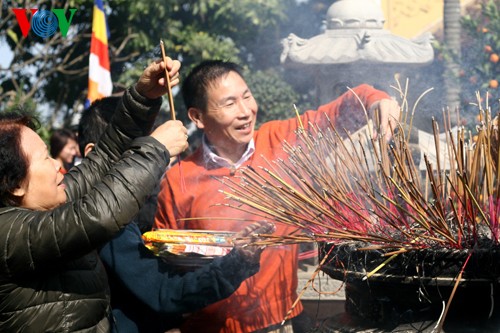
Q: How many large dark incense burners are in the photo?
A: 1